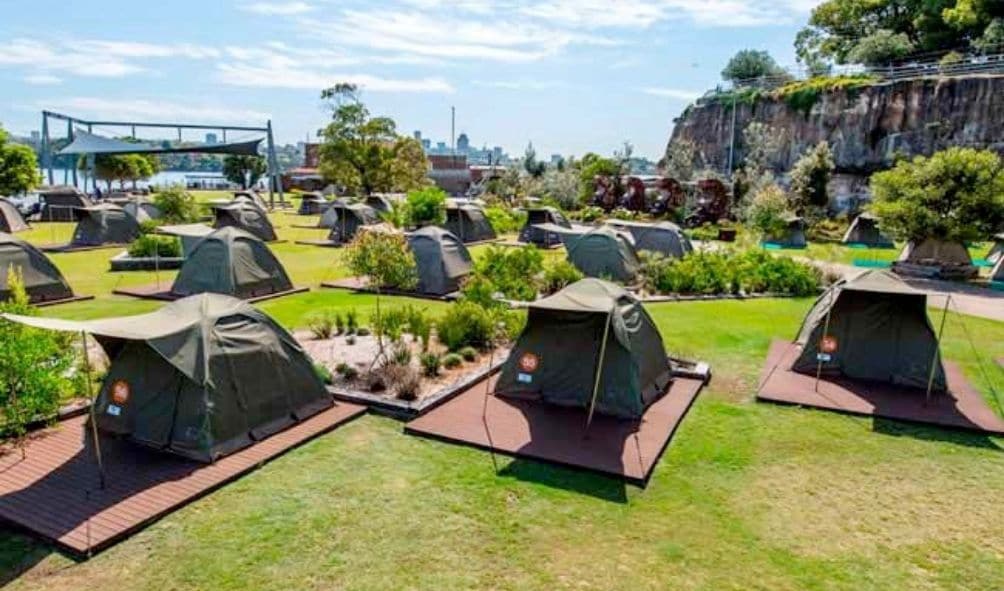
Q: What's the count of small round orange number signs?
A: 3